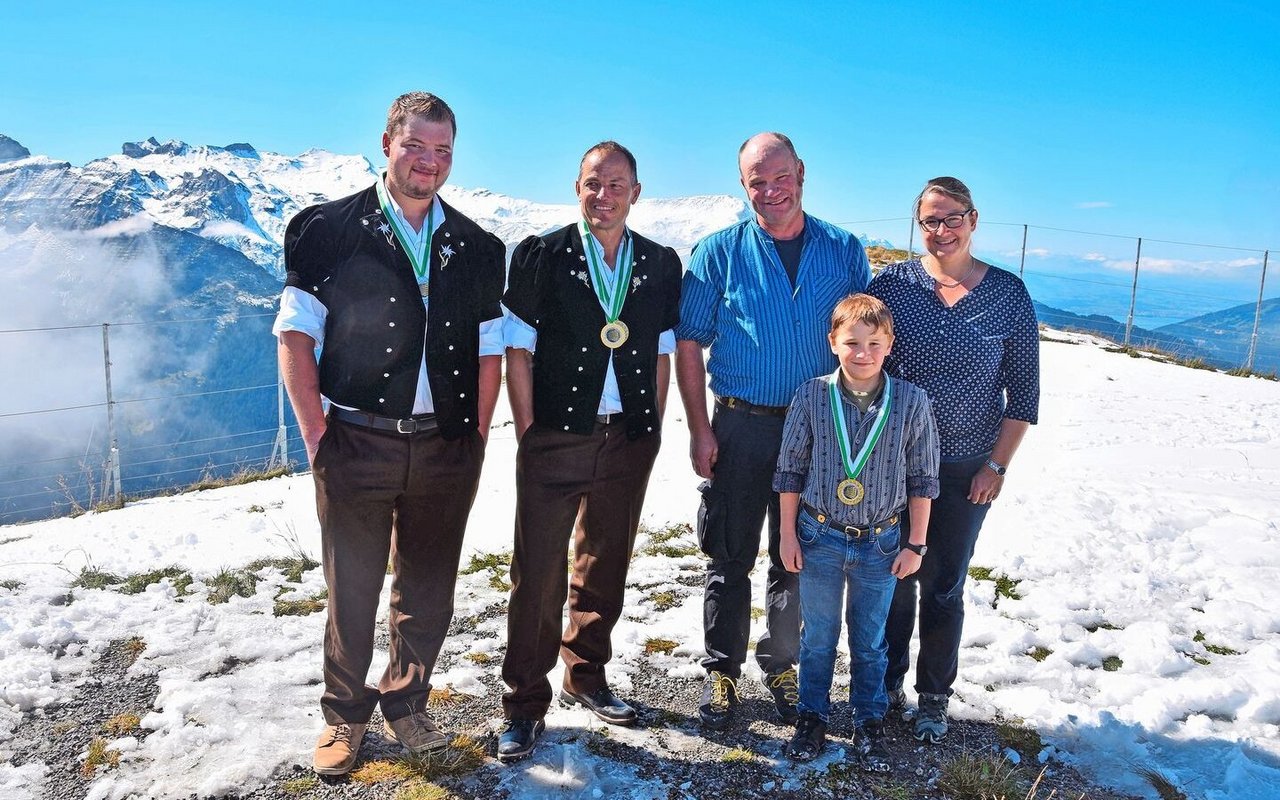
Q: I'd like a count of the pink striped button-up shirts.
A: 0